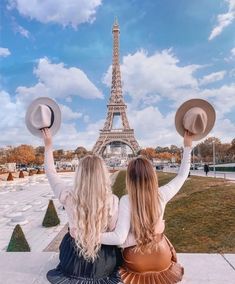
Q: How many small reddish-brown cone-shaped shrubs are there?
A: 4